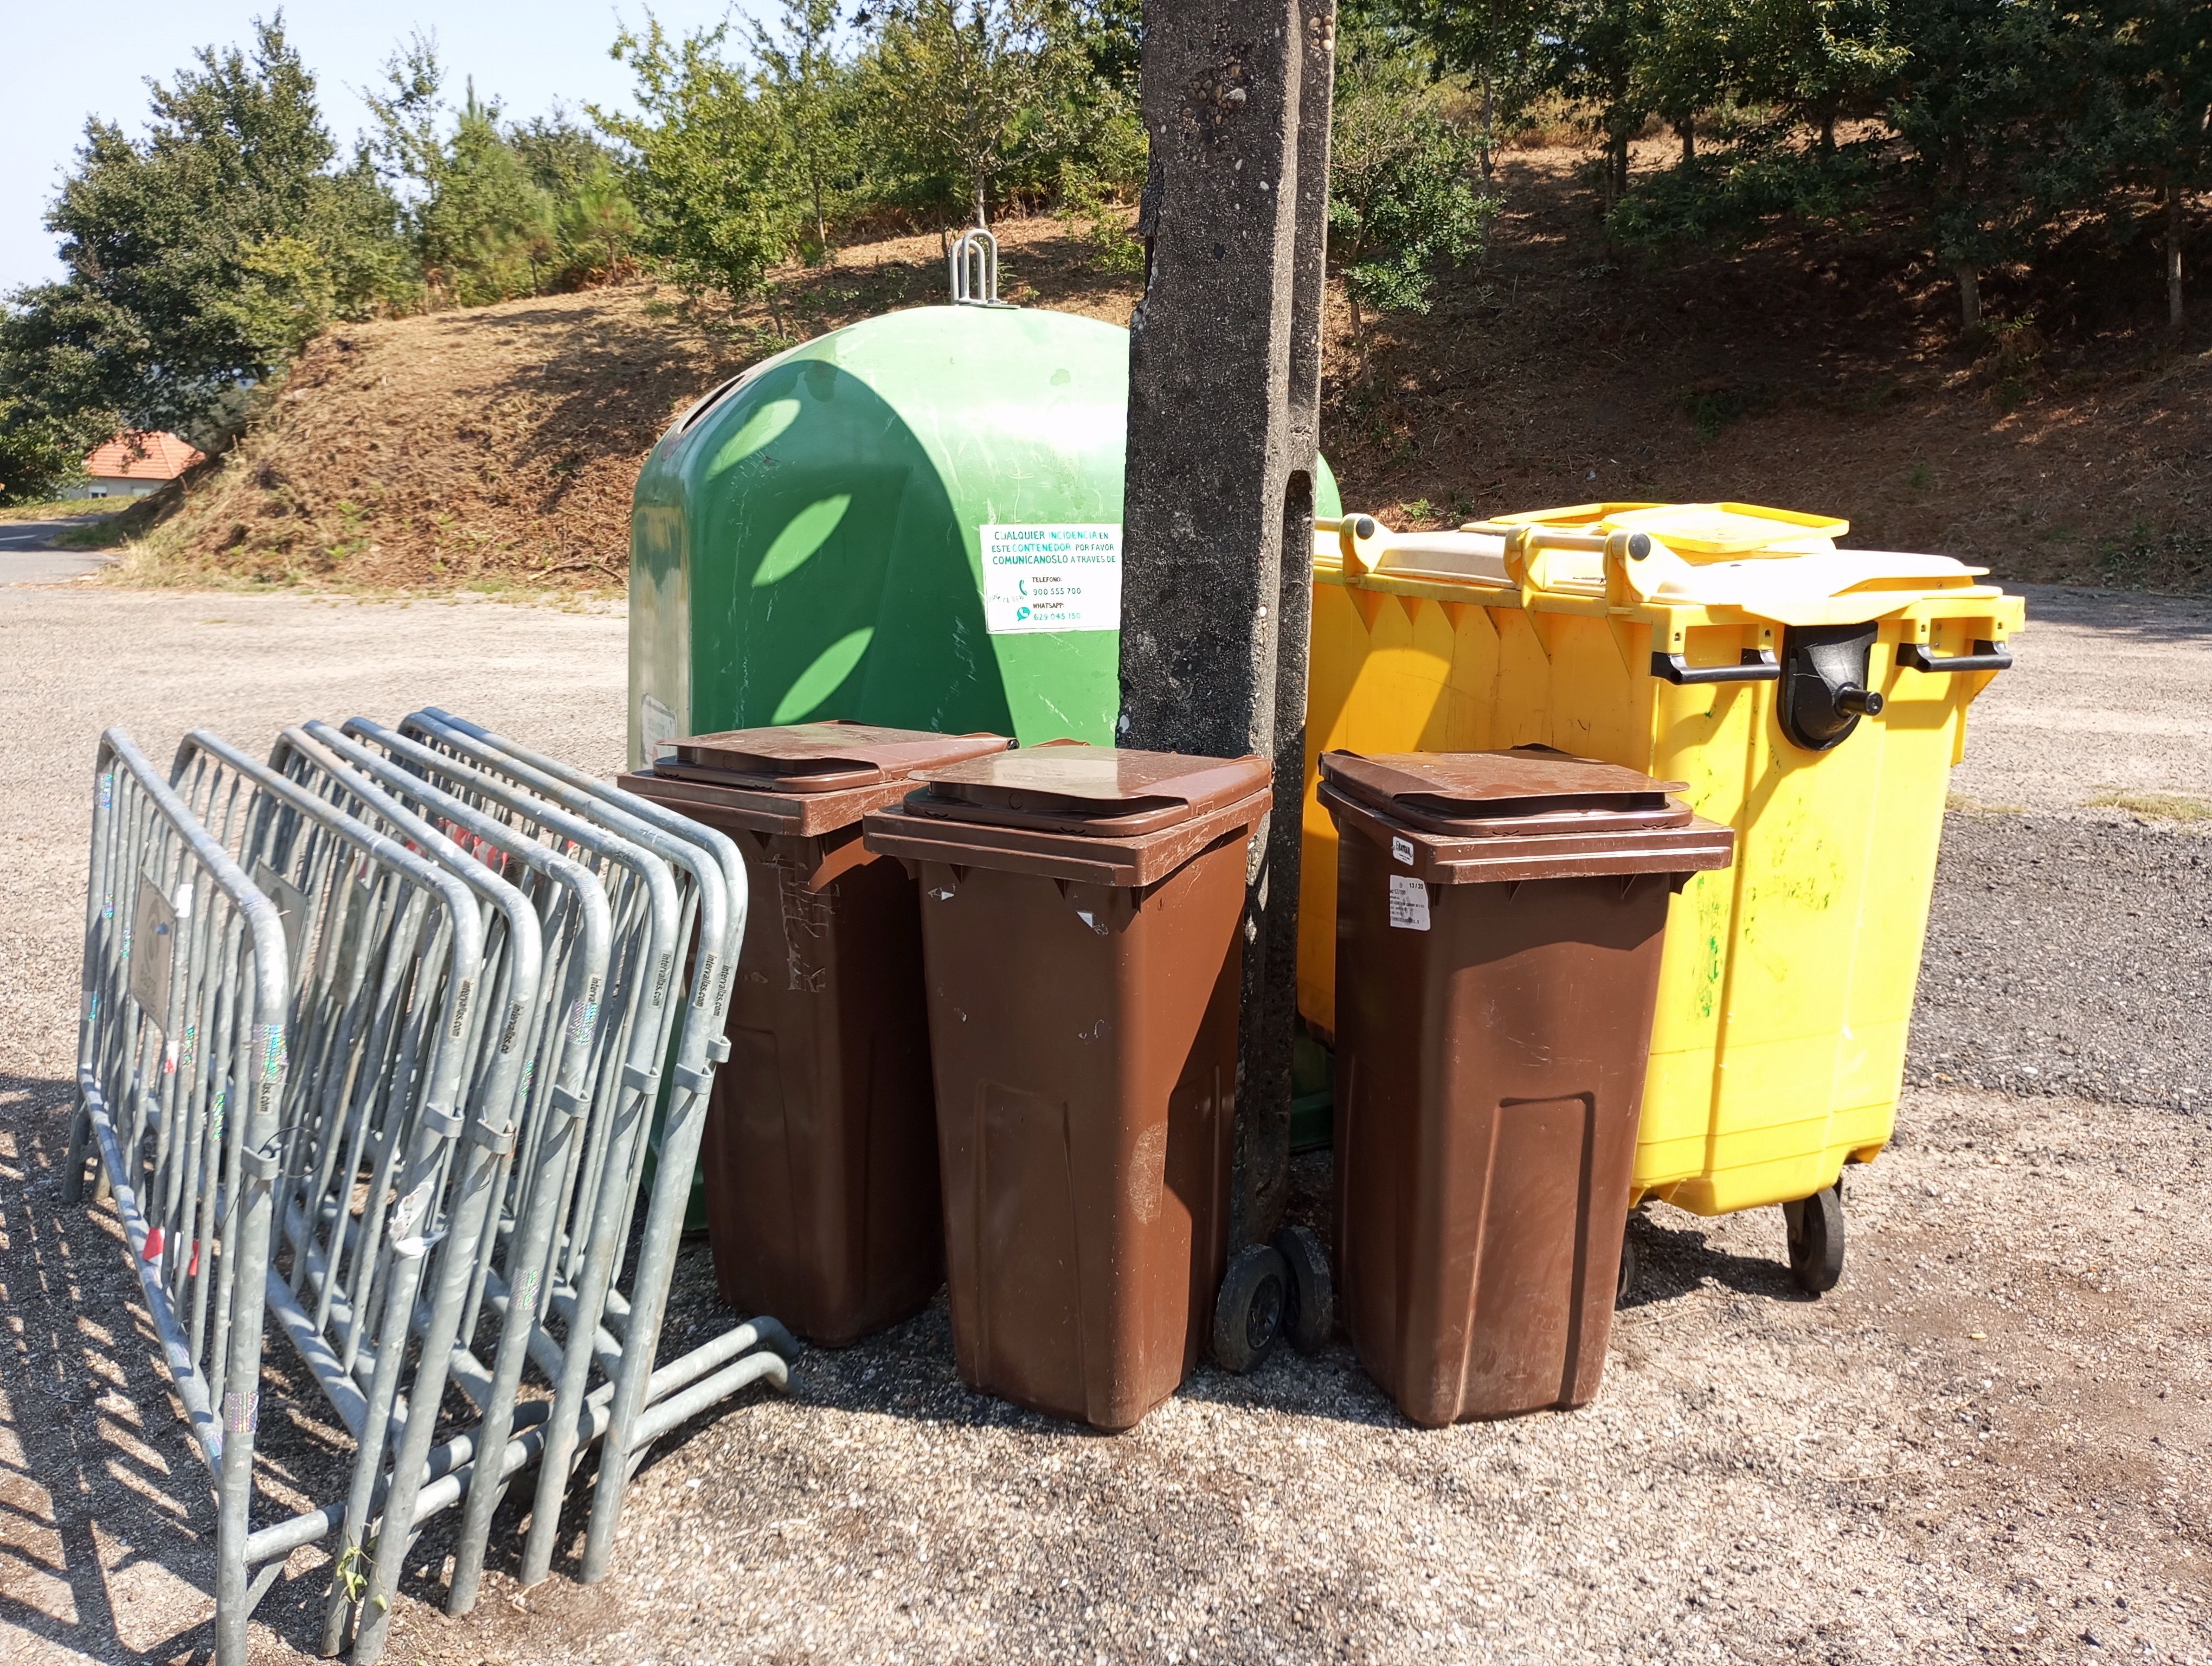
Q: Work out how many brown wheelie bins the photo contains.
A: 3